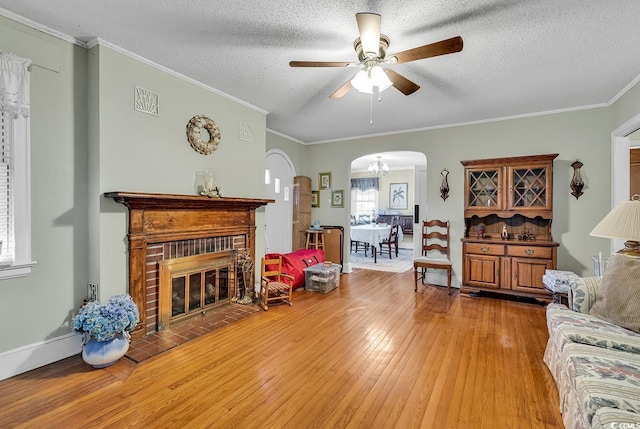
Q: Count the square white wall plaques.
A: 2